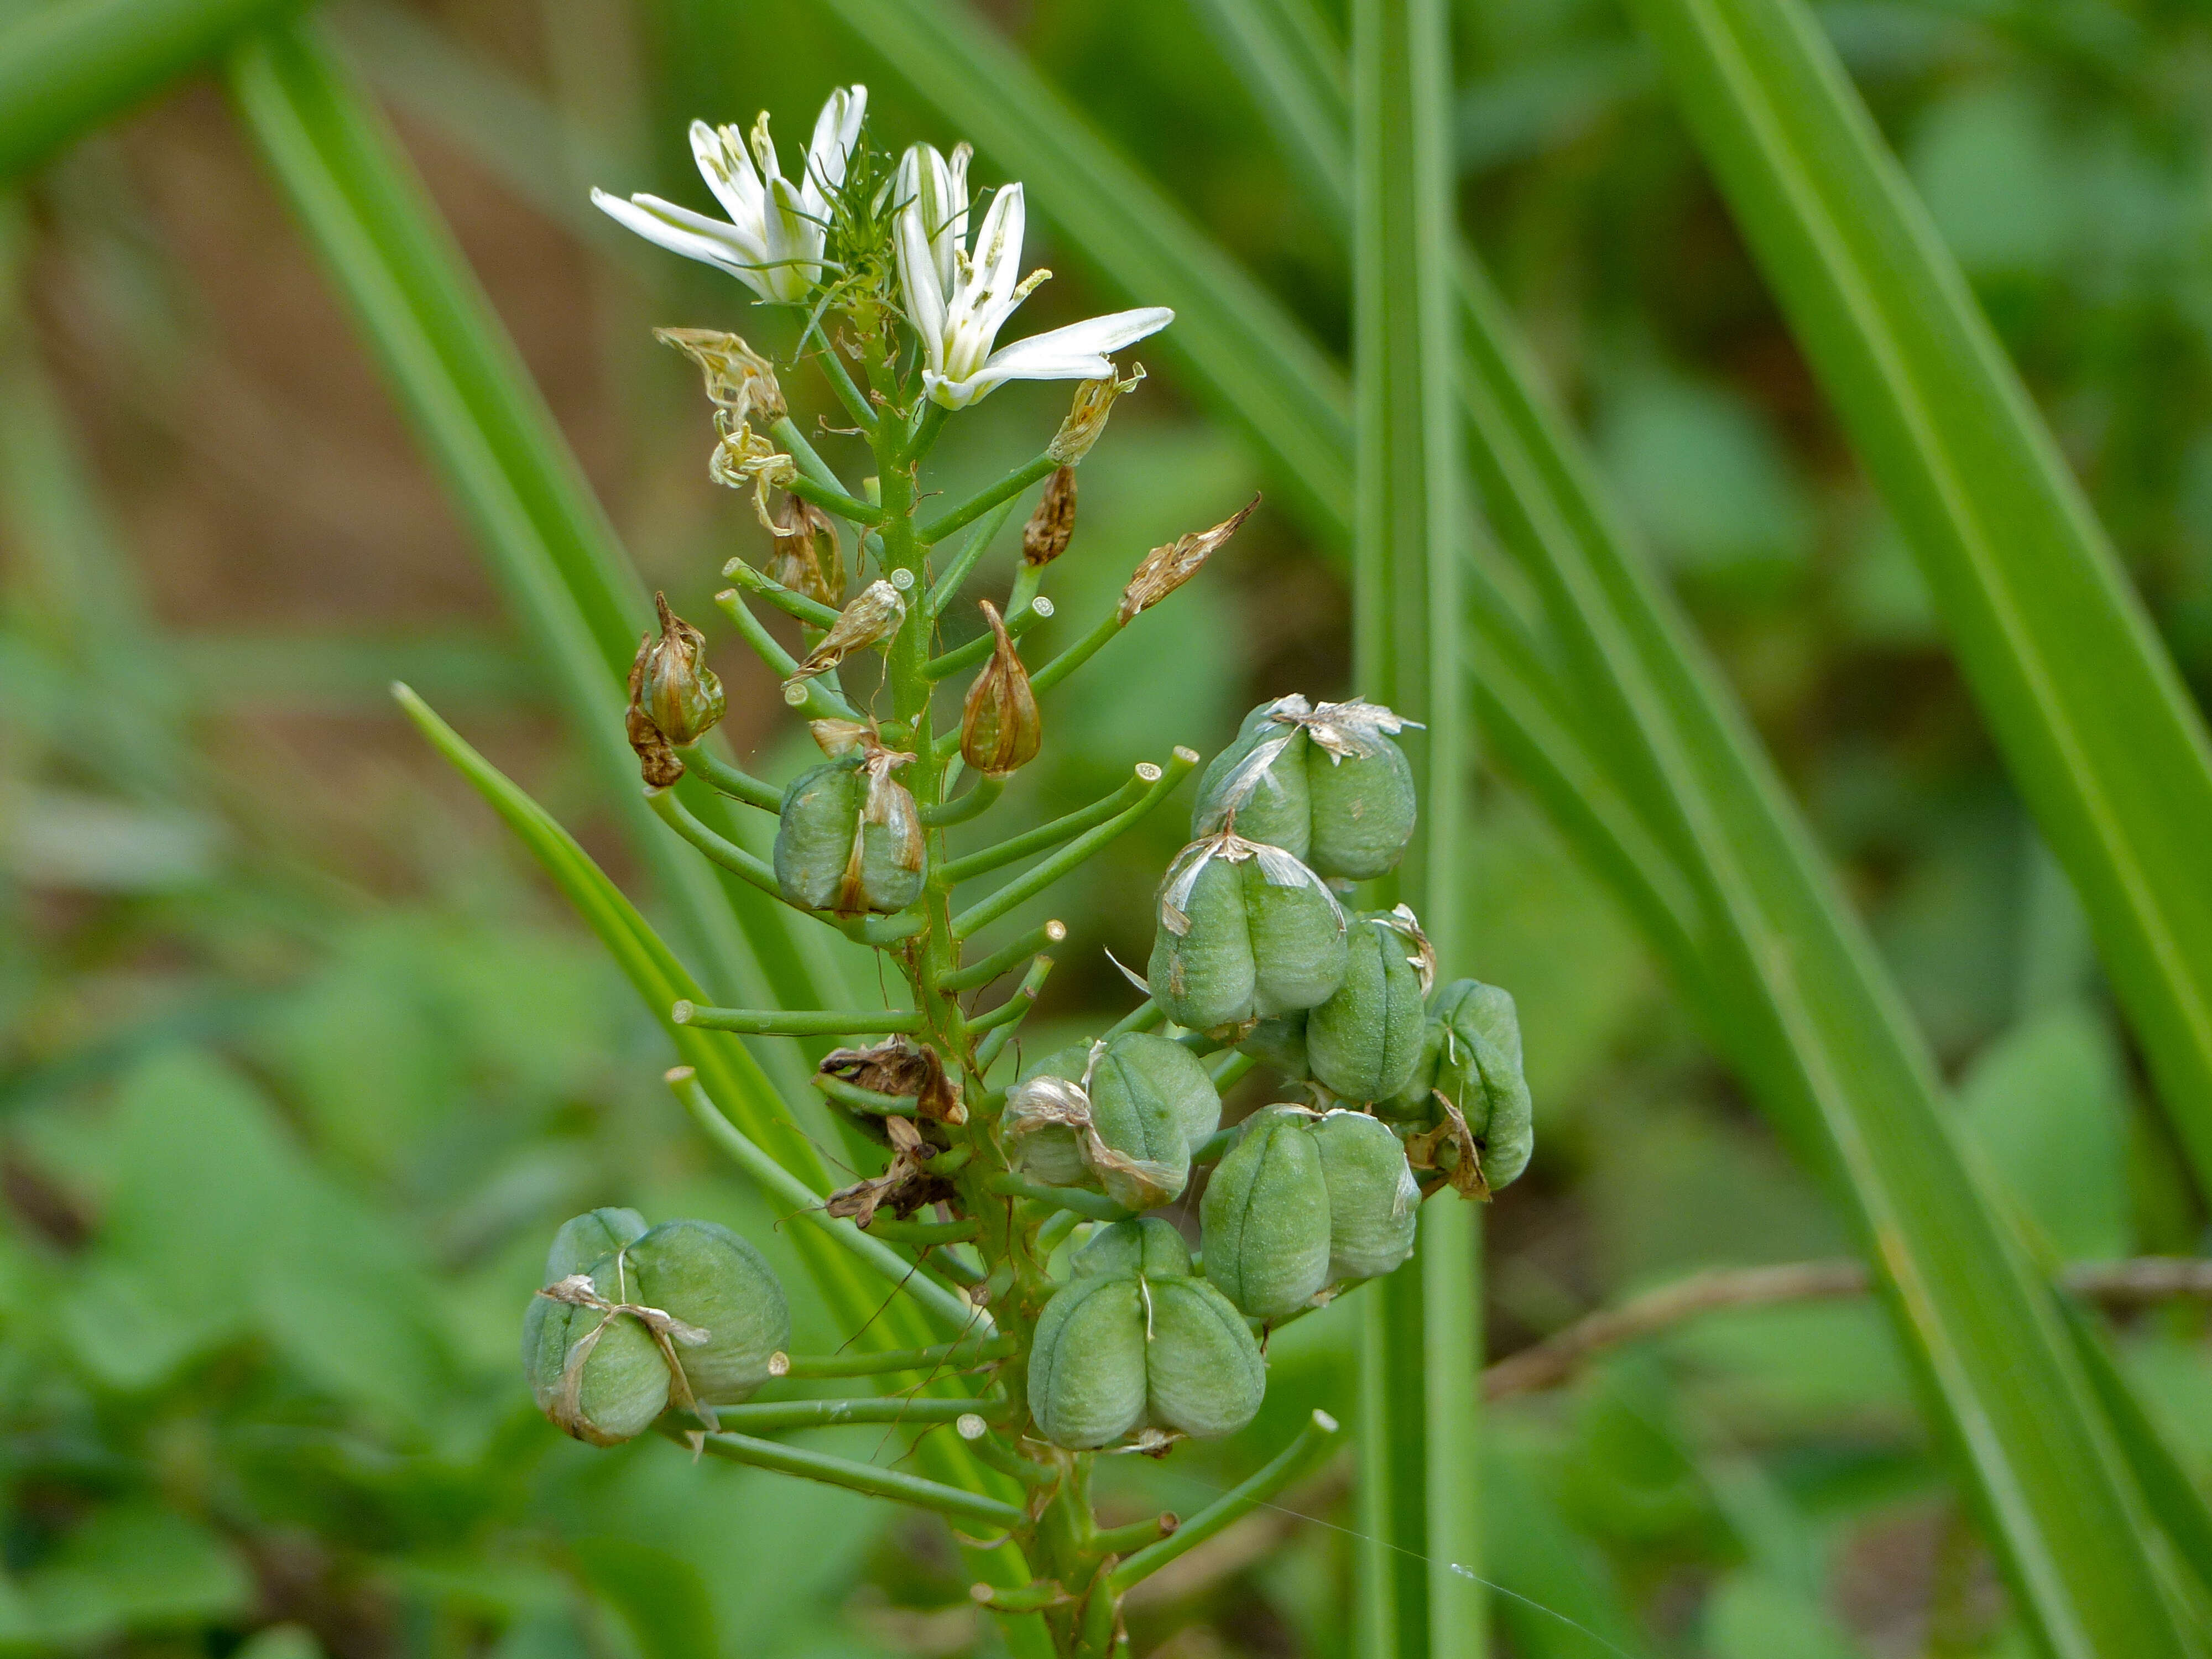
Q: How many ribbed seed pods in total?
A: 9